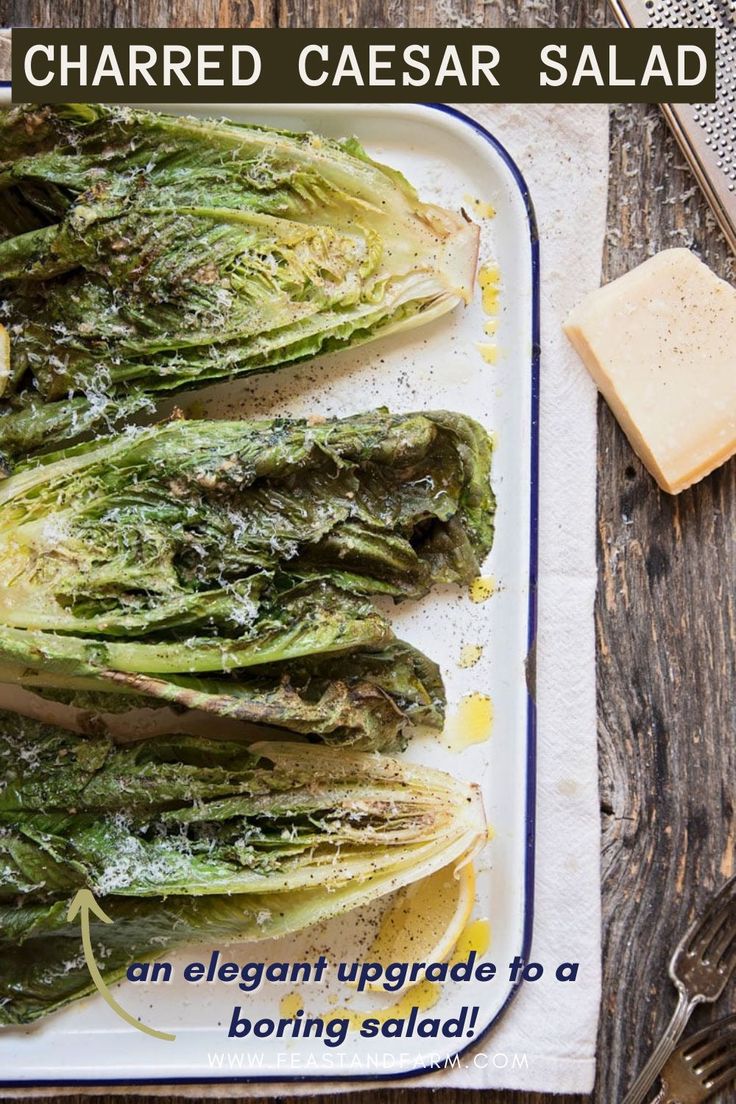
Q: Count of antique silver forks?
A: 2